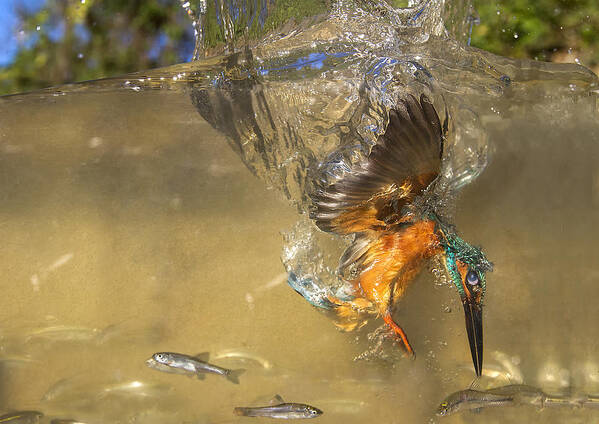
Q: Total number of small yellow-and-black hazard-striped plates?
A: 0